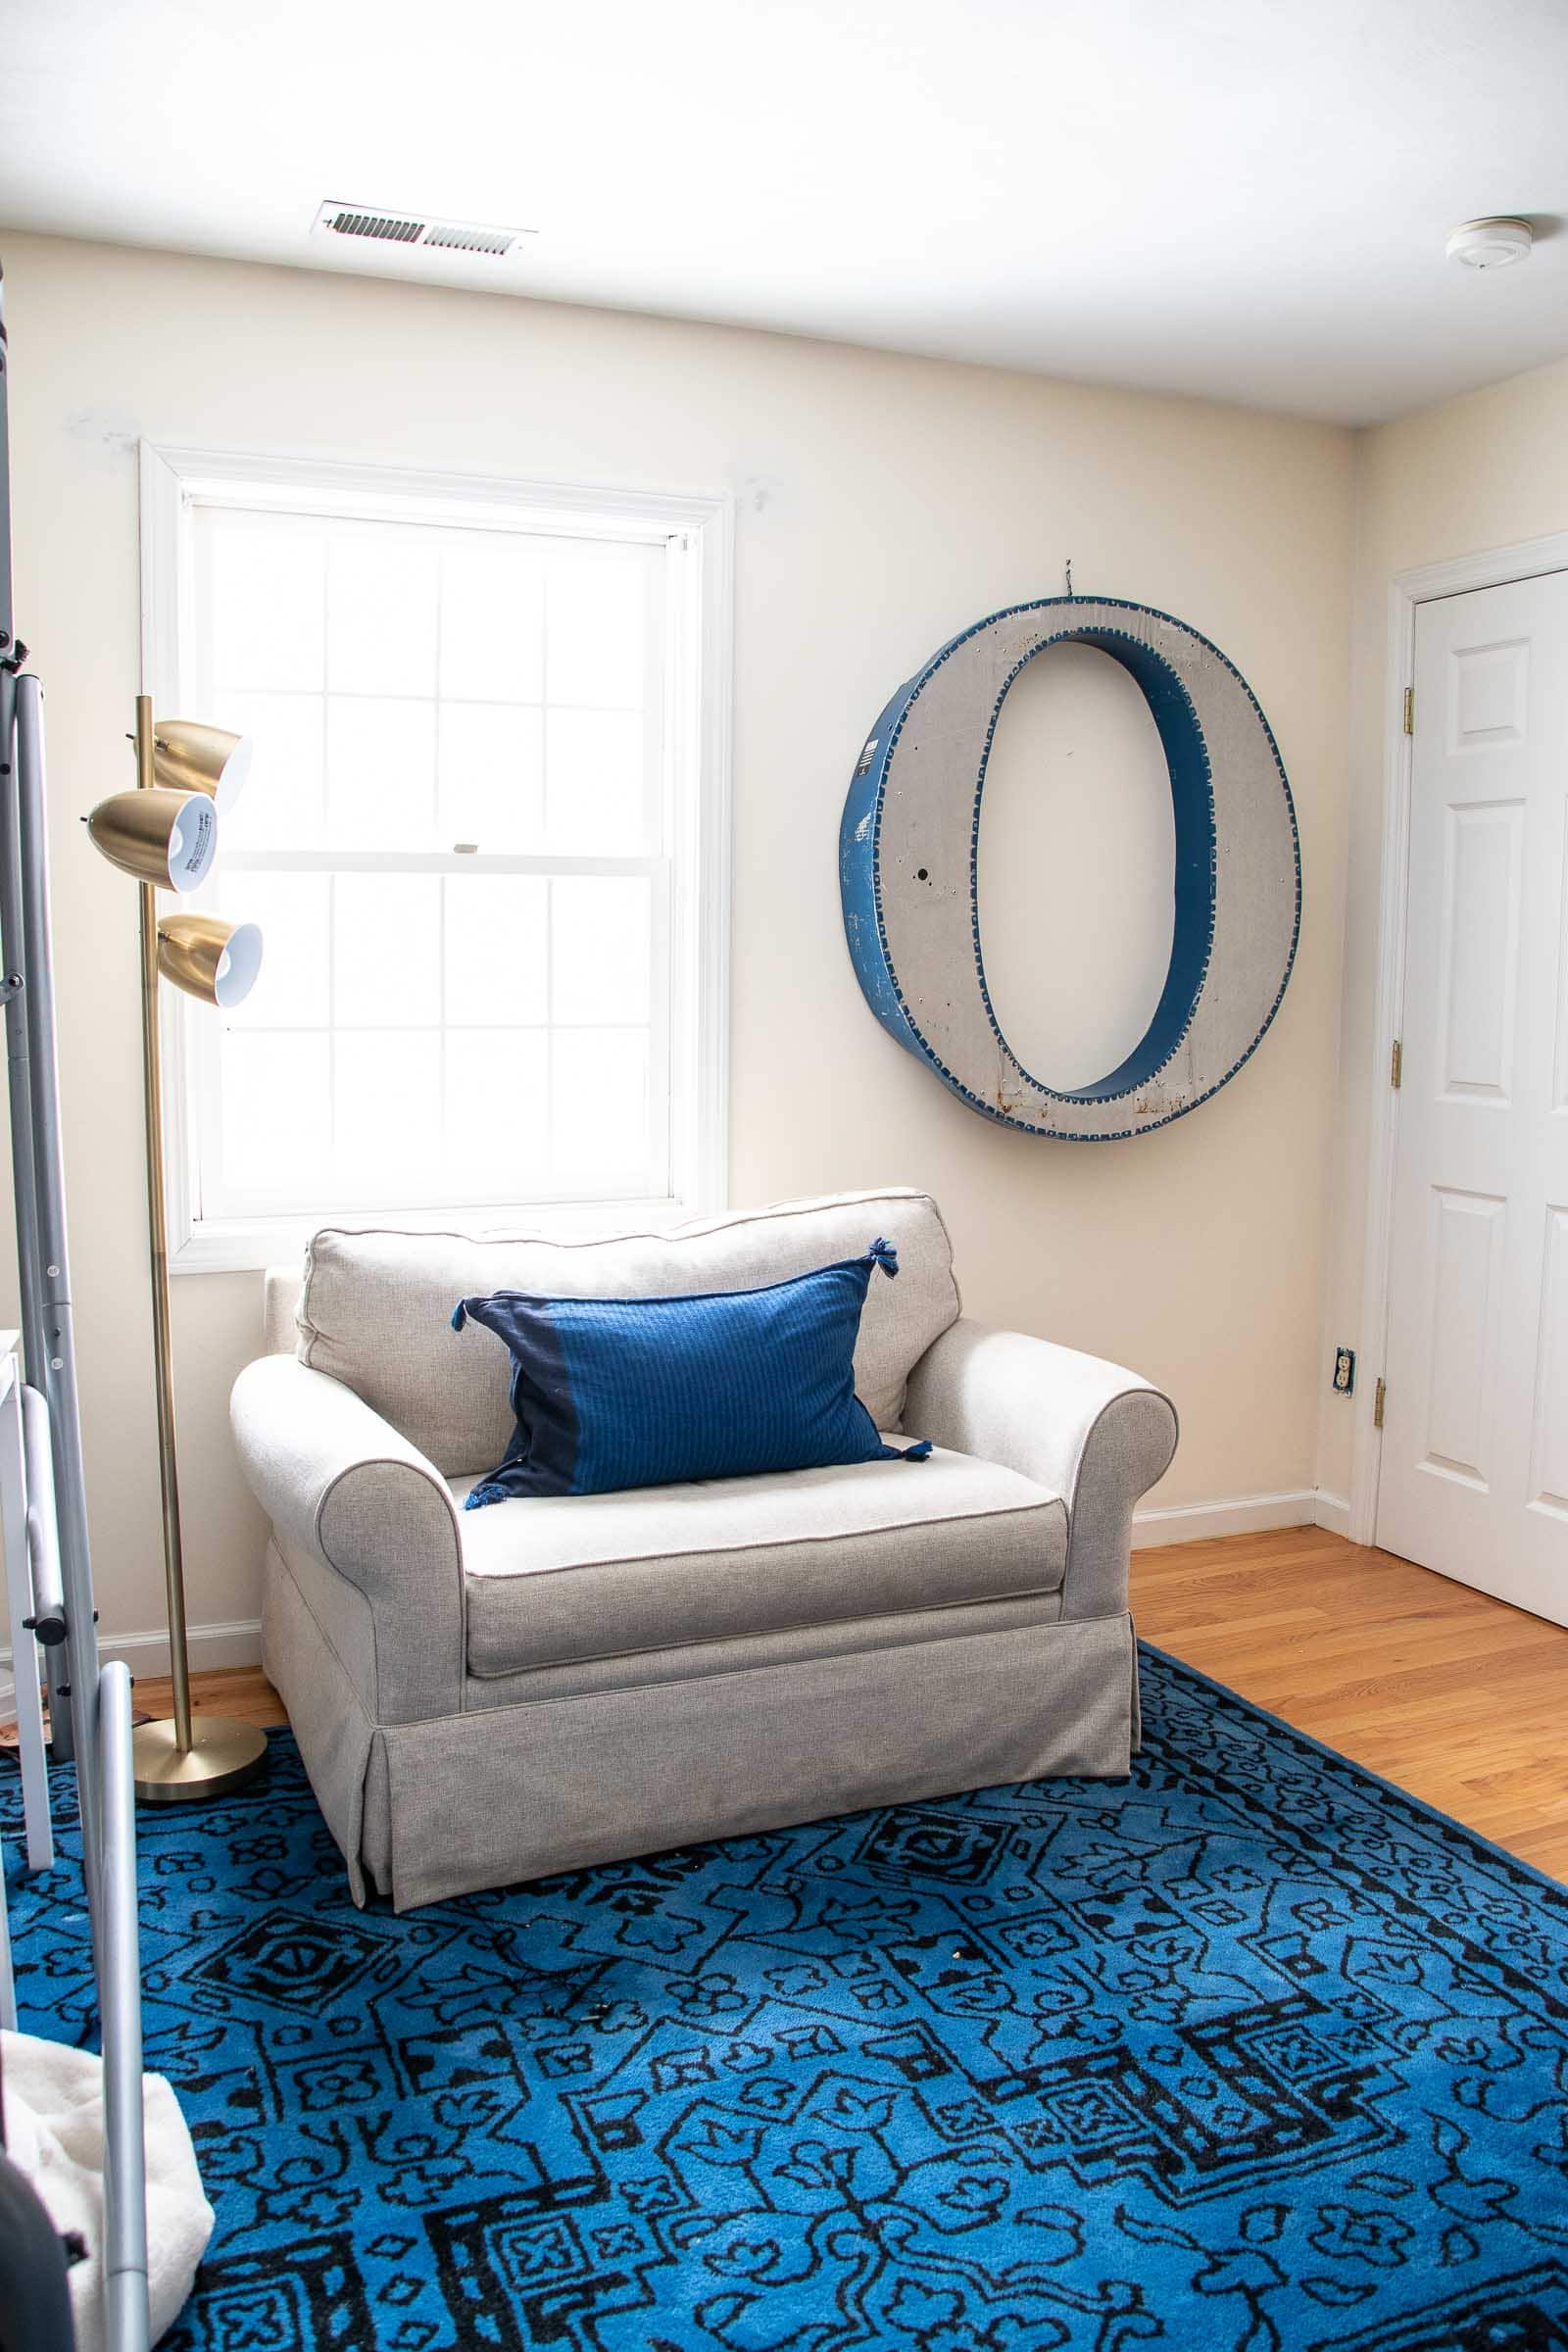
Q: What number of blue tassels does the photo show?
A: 4